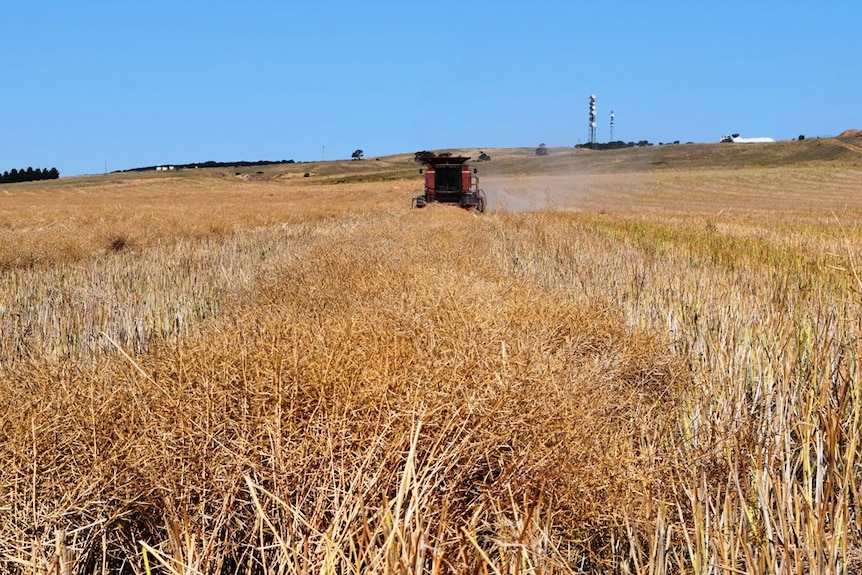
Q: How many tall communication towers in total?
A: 2